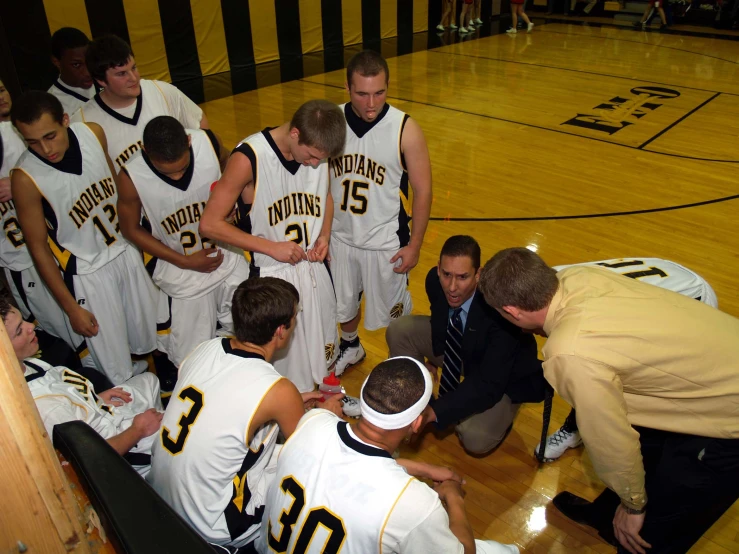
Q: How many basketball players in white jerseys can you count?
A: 11